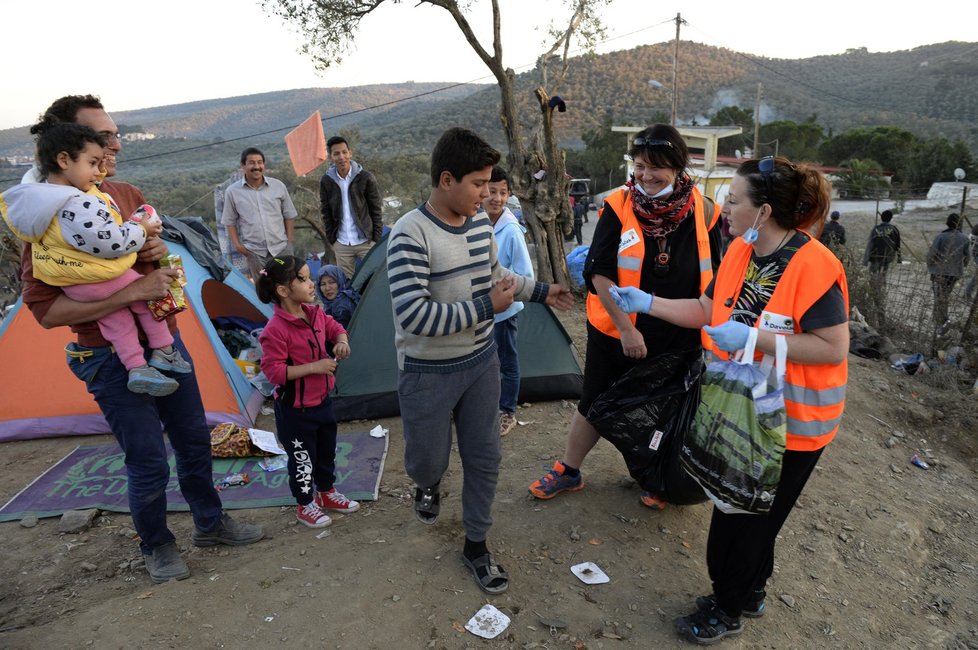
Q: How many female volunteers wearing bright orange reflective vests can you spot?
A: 2